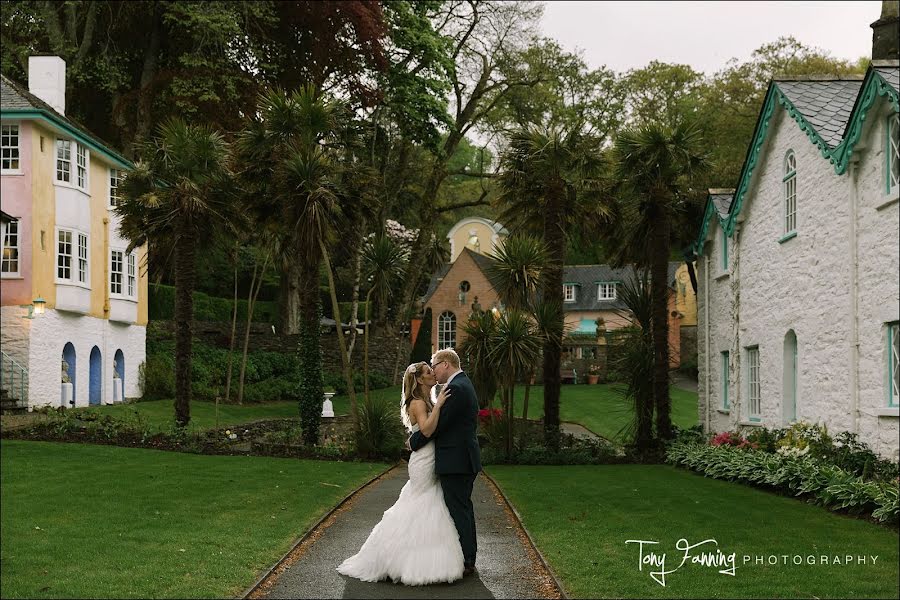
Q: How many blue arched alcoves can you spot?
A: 3